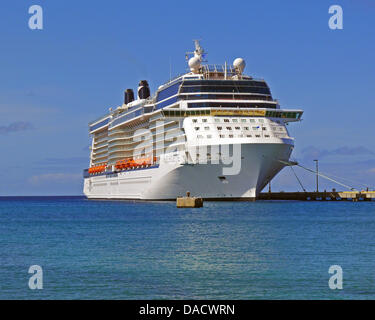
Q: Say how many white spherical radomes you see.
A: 2